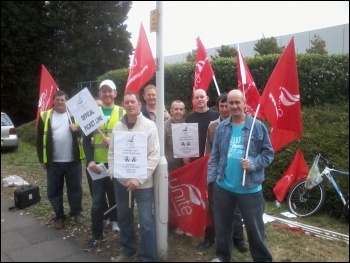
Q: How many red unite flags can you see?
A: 7